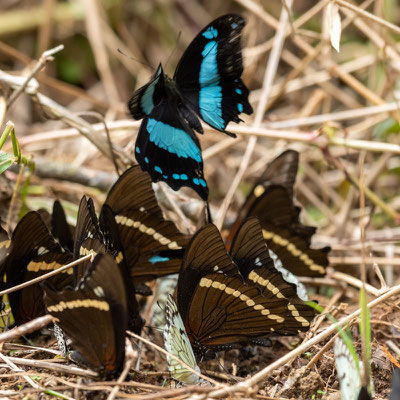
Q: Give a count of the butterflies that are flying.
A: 1